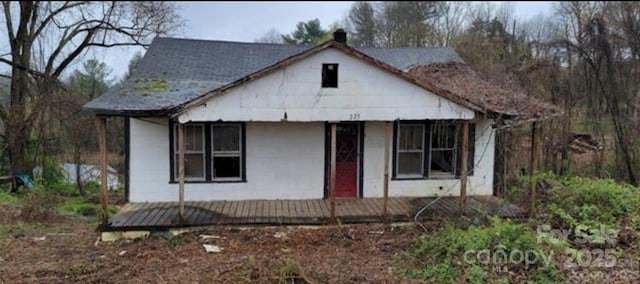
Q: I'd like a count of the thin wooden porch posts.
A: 6